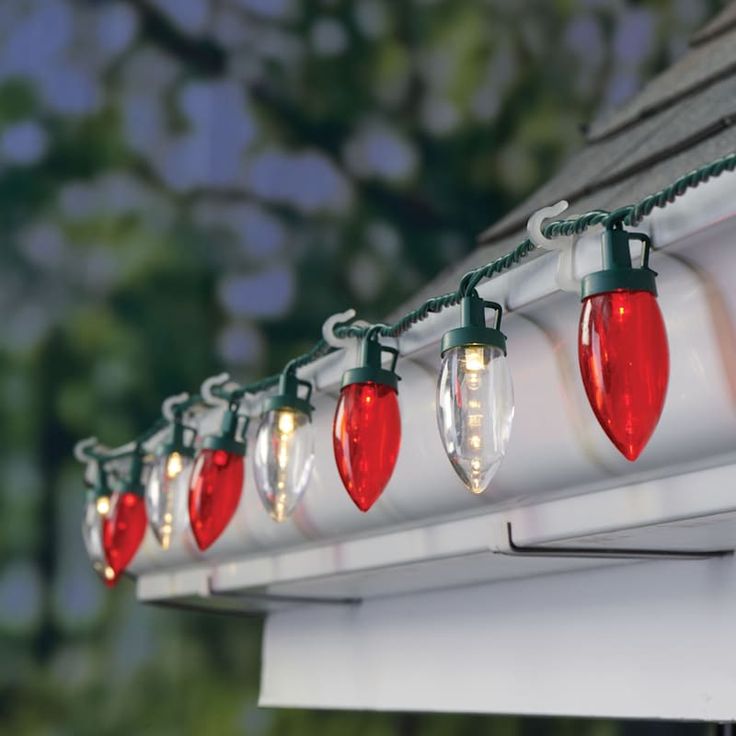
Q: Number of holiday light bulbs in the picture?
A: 8